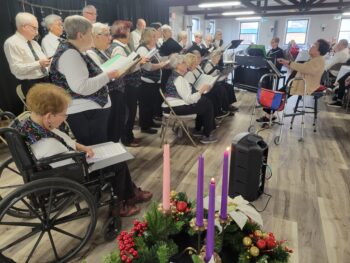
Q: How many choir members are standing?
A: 14